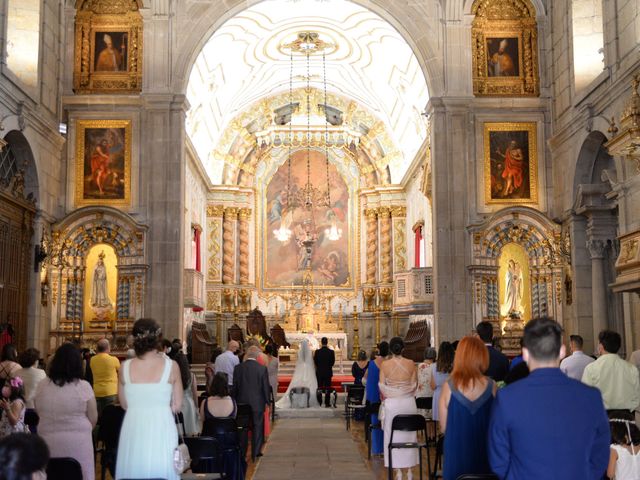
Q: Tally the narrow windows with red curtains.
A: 2